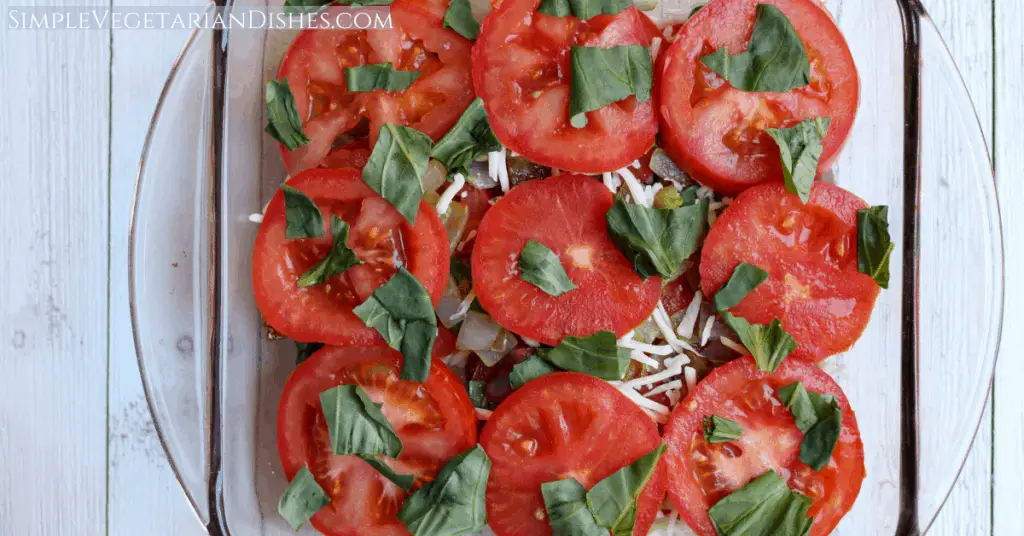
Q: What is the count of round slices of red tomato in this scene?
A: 9